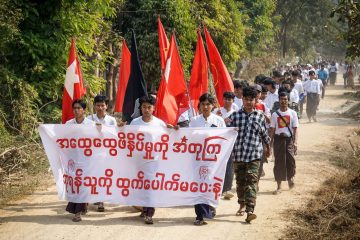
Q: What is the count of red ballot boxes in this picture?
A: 0